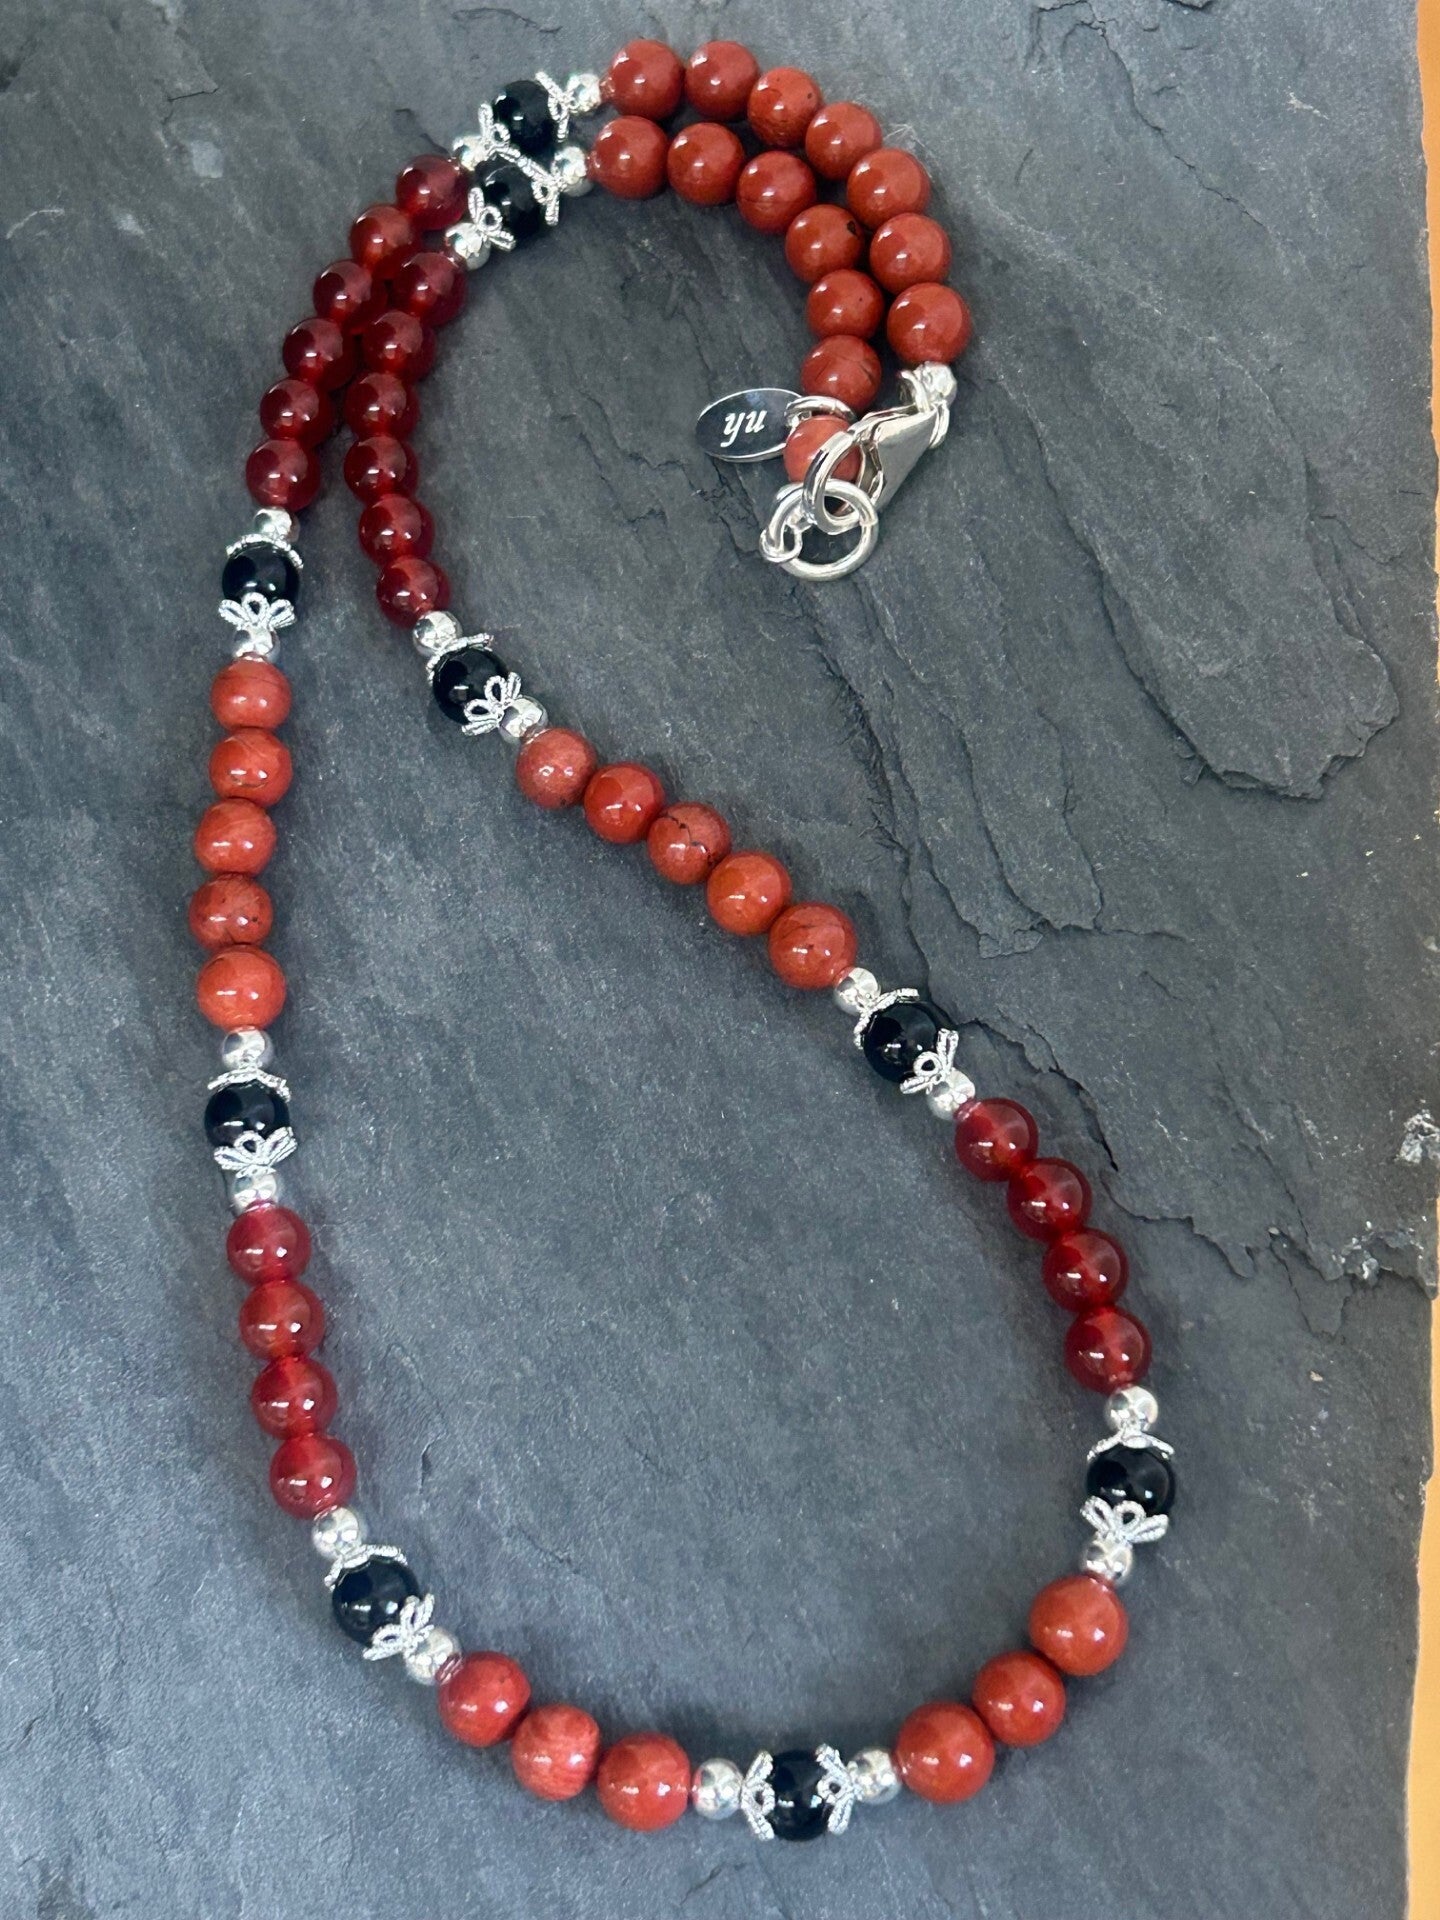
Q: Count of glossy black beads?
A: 9